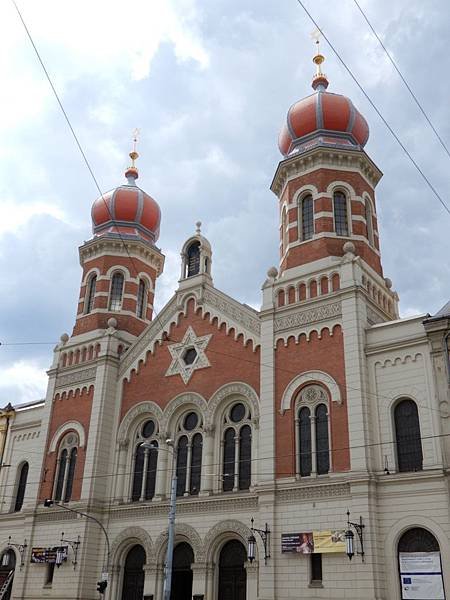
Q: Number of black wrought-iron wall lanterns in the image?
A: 4